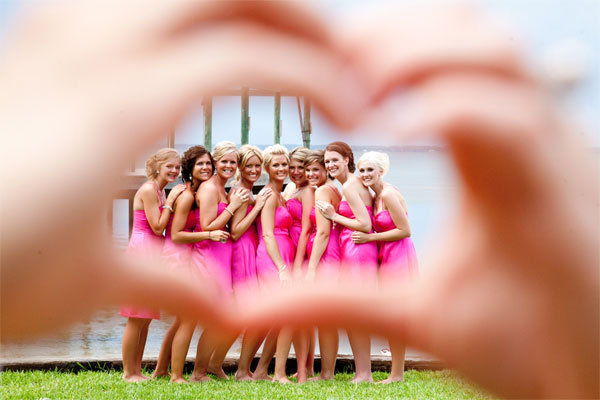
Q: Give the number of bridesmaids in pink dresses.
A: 9